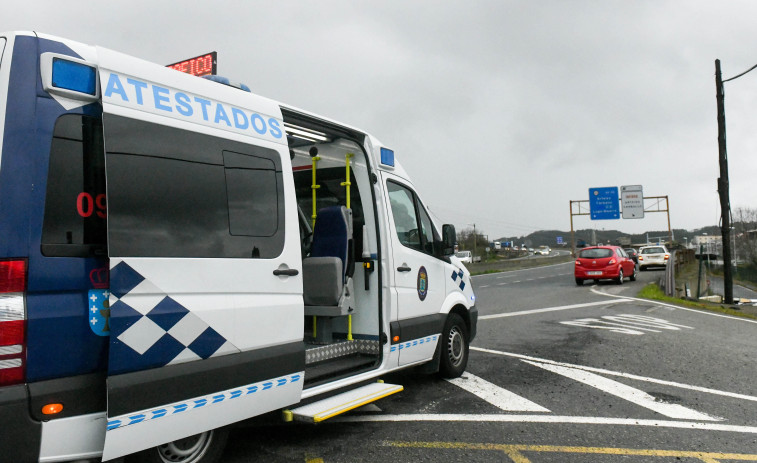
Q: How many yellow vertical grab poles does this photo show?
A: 2